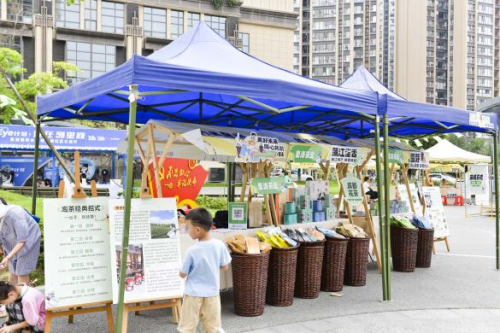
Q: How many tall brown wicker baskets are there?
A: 7